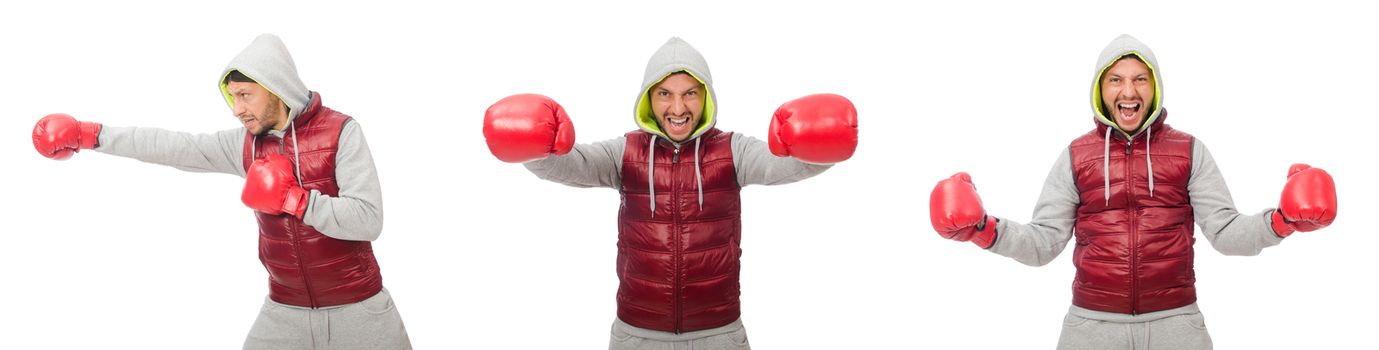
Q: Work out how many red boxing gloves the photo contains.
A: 6